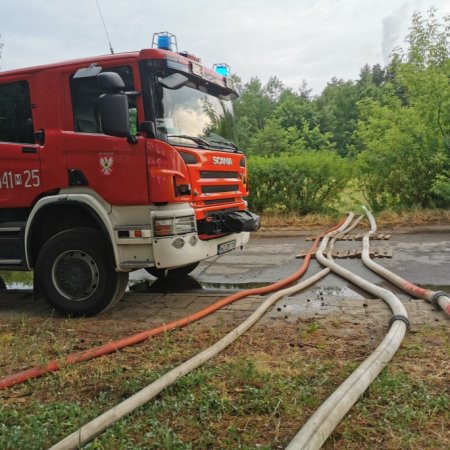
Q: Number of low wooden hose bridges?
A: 2